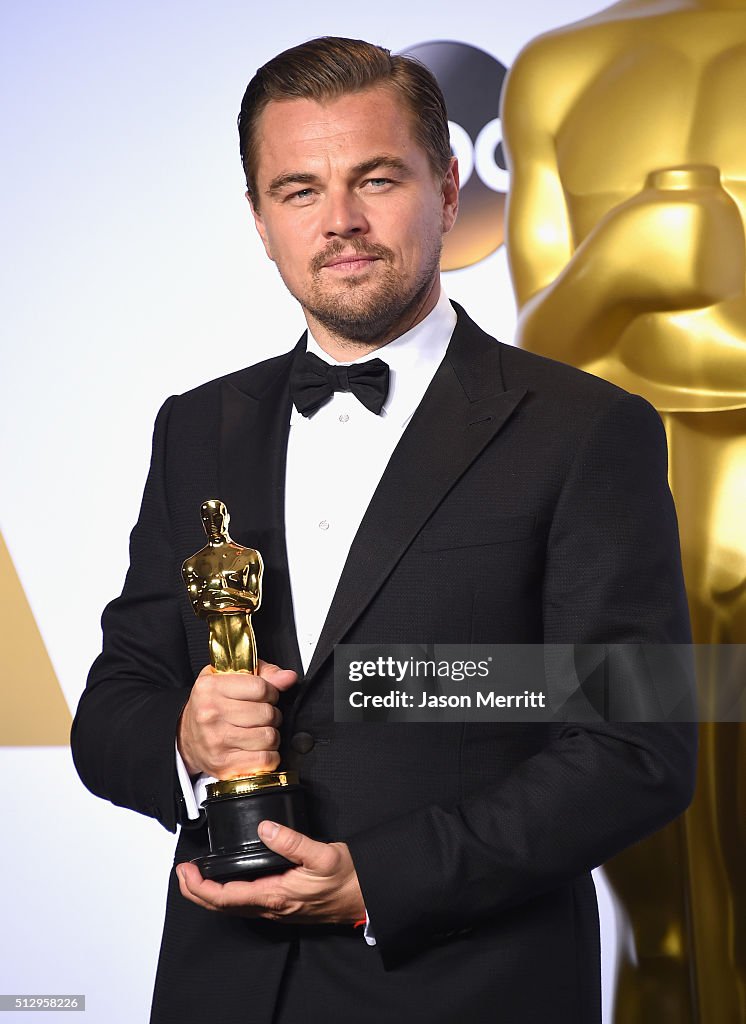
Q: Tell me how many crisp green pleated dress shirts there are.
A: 0